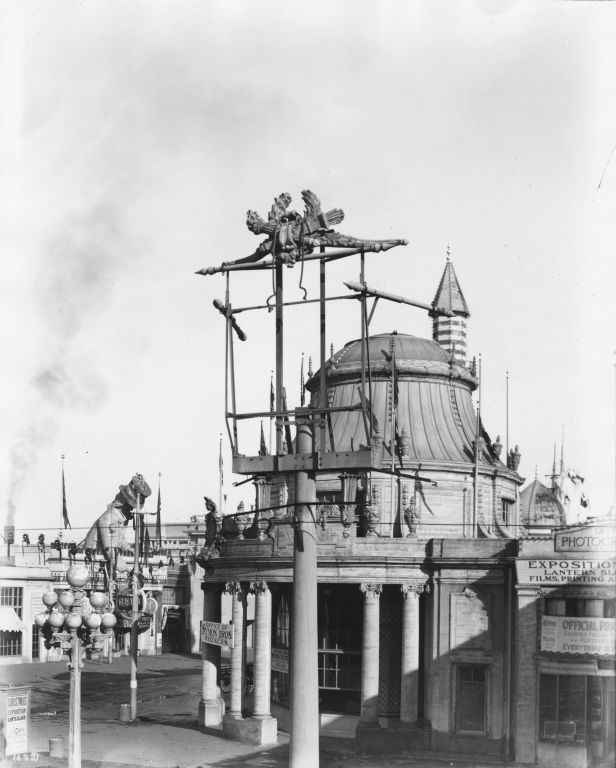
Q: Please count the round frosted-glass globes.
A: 9